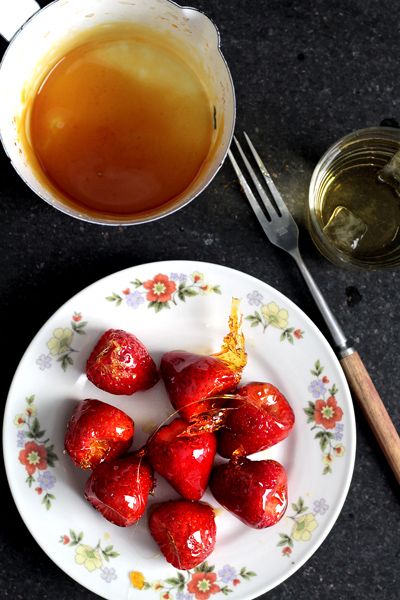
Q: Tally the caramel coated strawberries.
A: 8